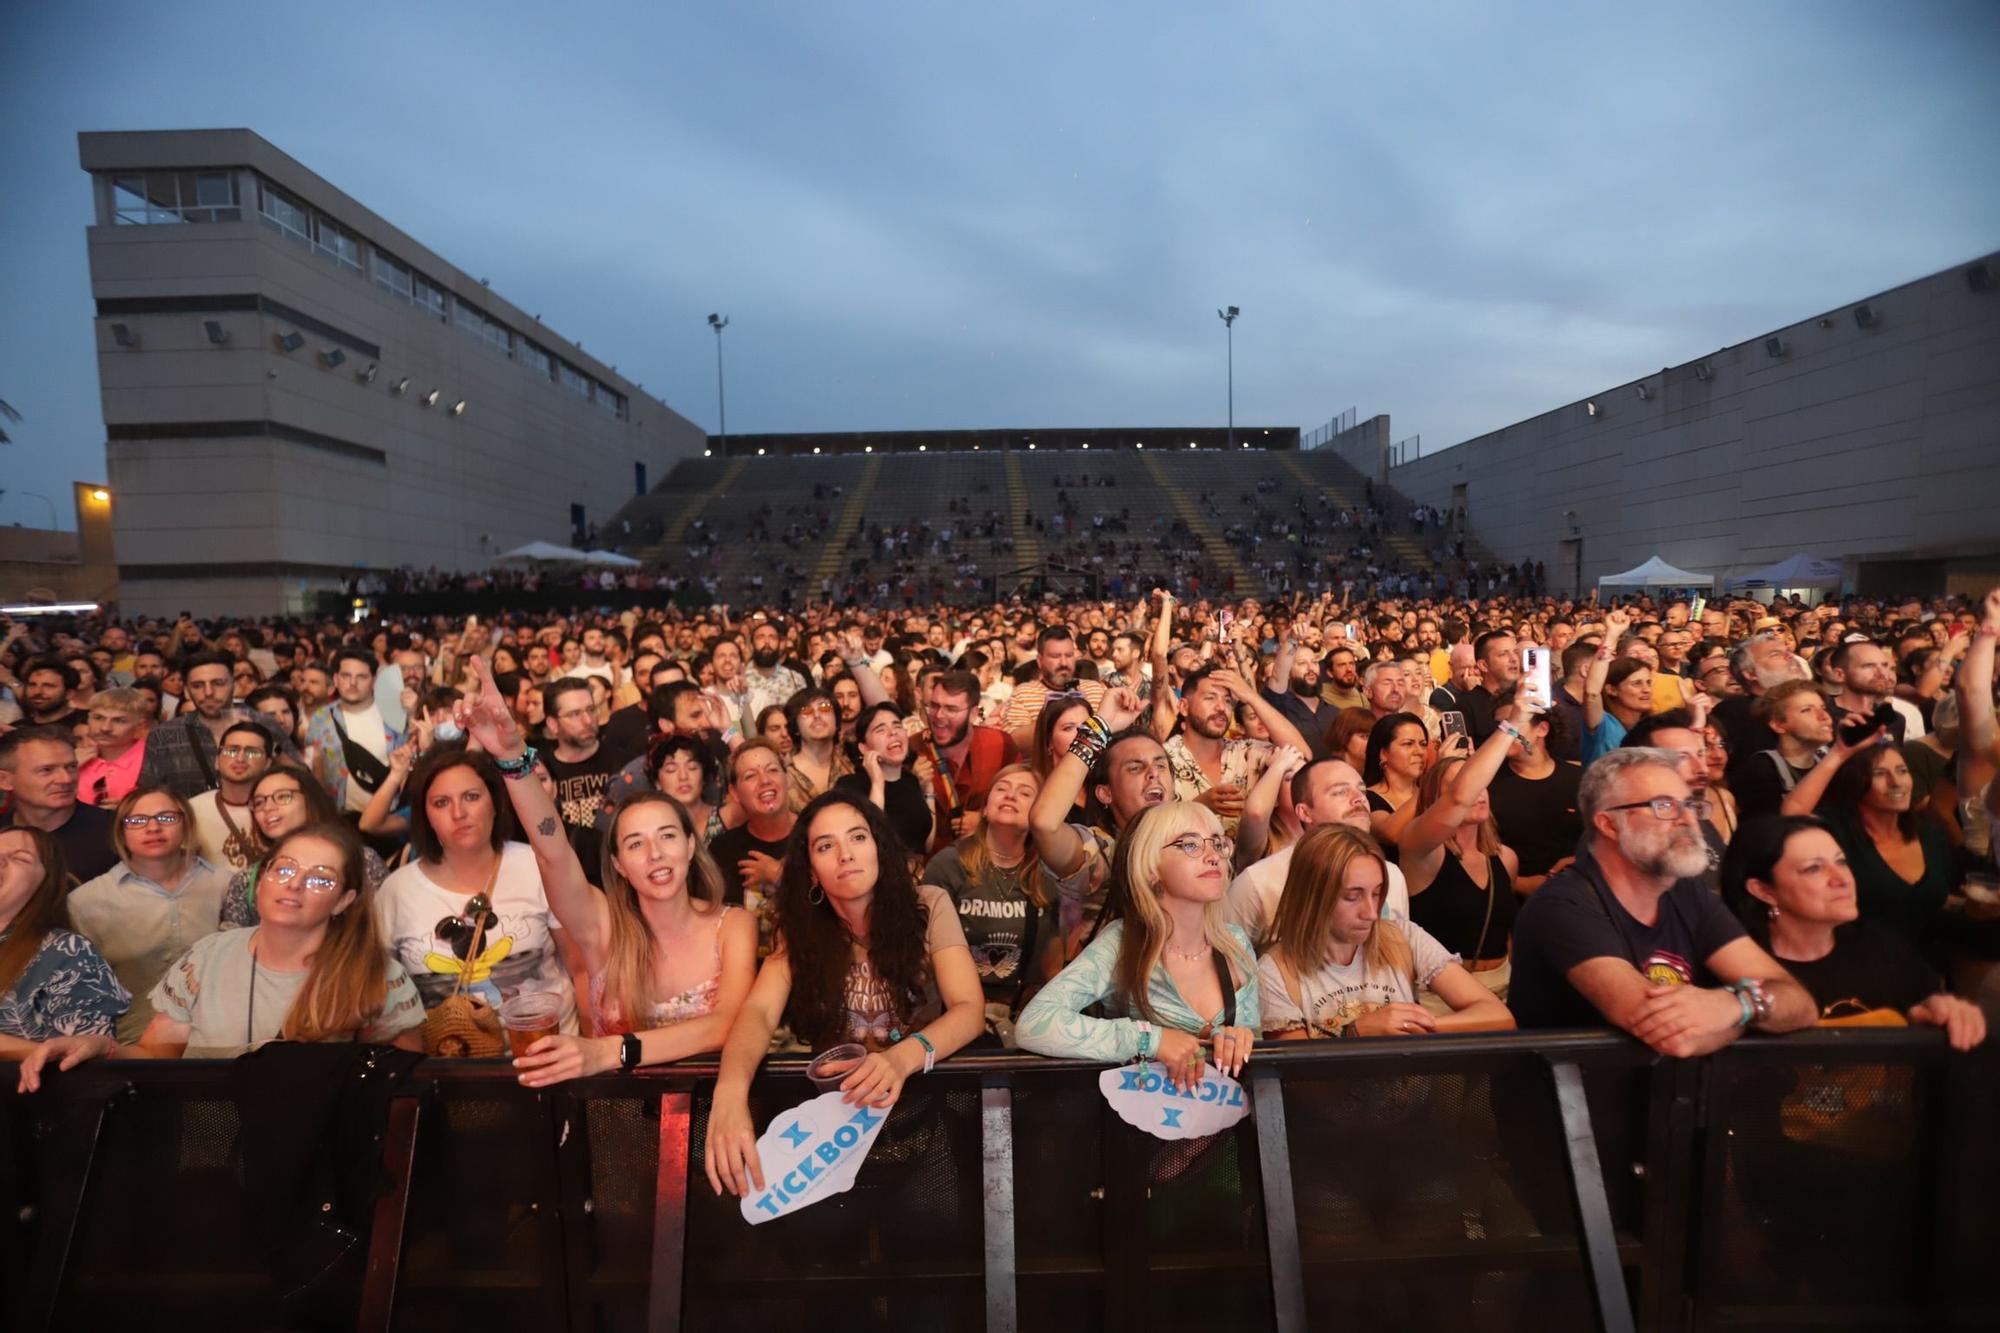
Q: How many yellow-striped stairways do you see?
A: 5